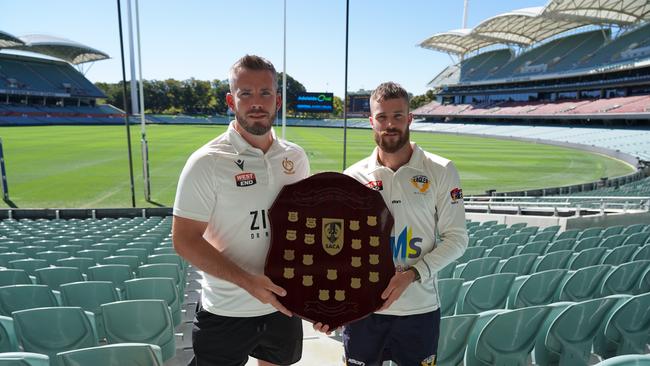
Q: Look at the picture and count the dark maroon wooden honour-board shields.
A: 1